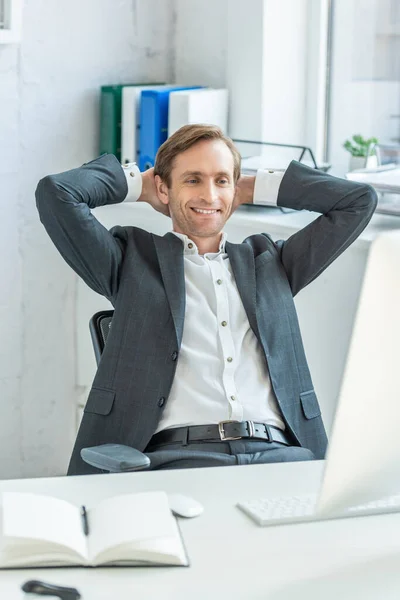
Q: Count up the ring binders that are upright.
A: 4